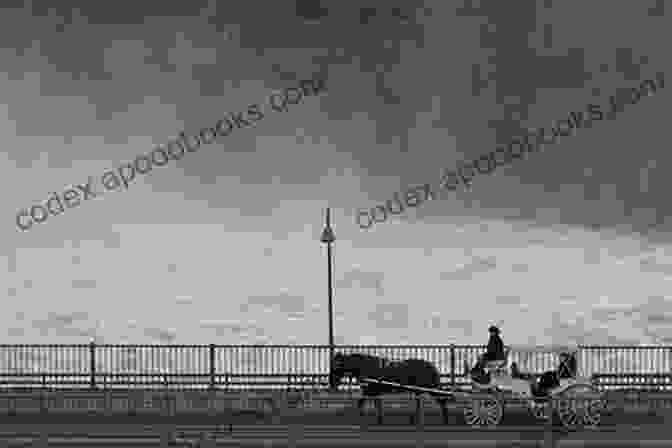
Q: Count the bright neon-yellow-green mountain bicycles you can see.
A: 0